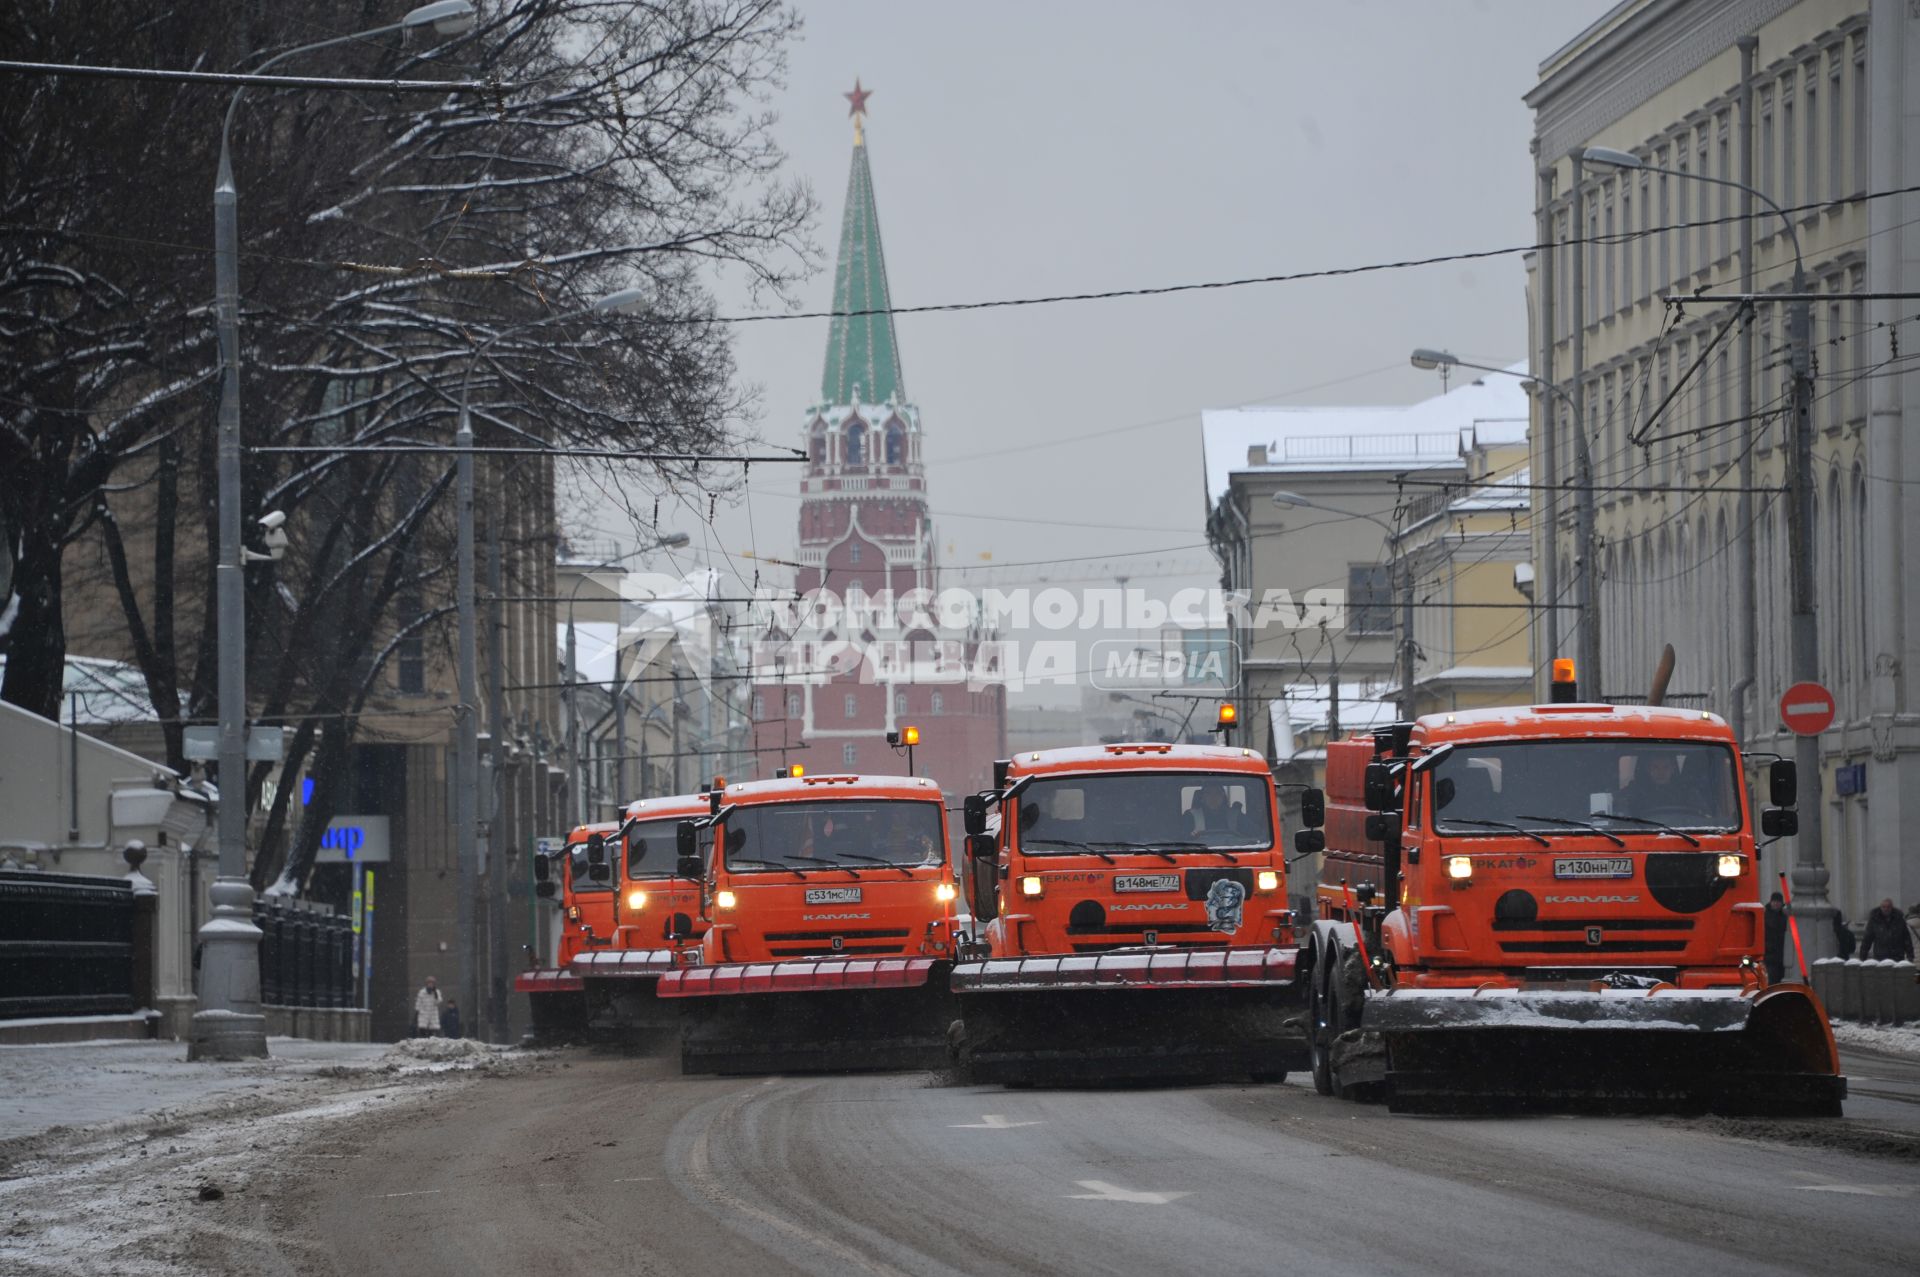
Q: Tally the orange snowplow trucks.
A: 5